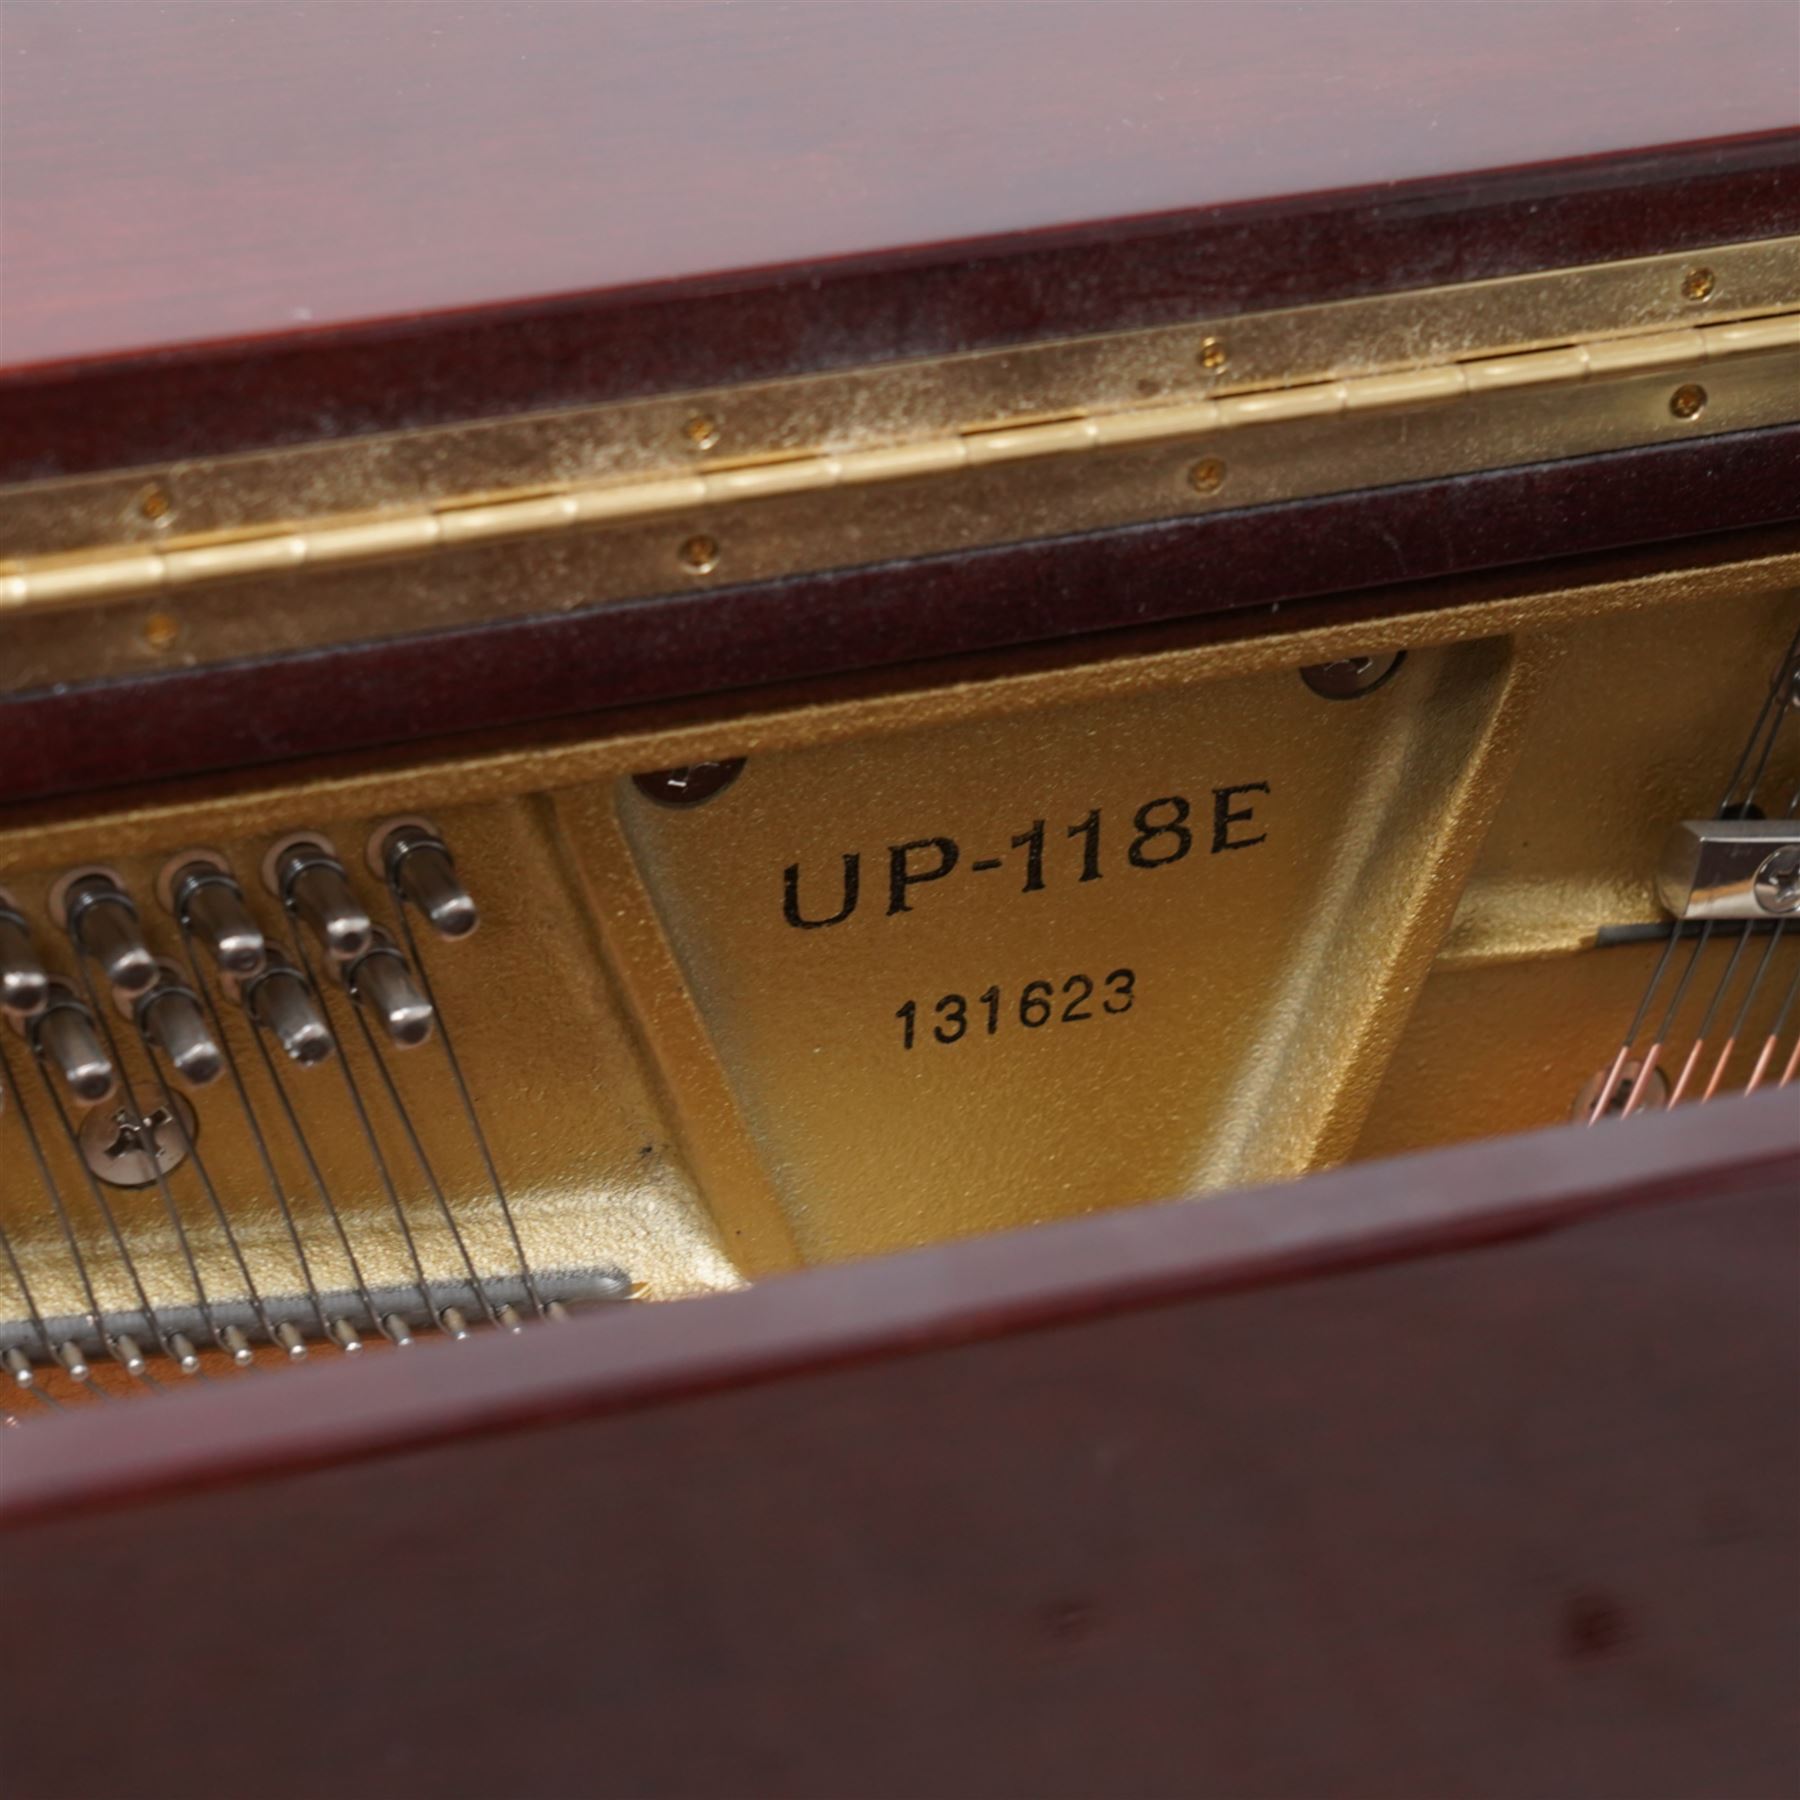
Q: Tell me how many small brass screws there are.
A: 8